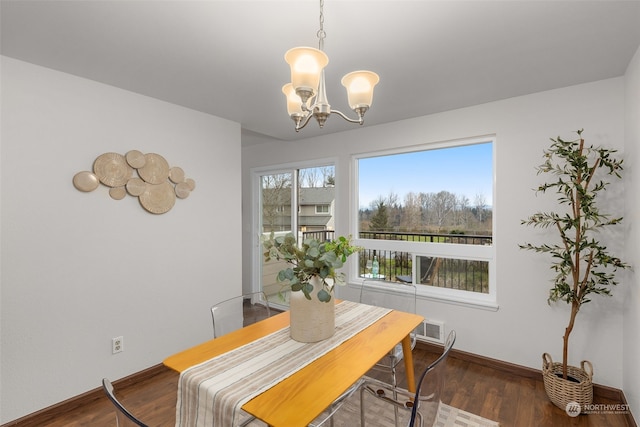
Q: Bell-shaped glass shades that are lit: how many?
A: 3